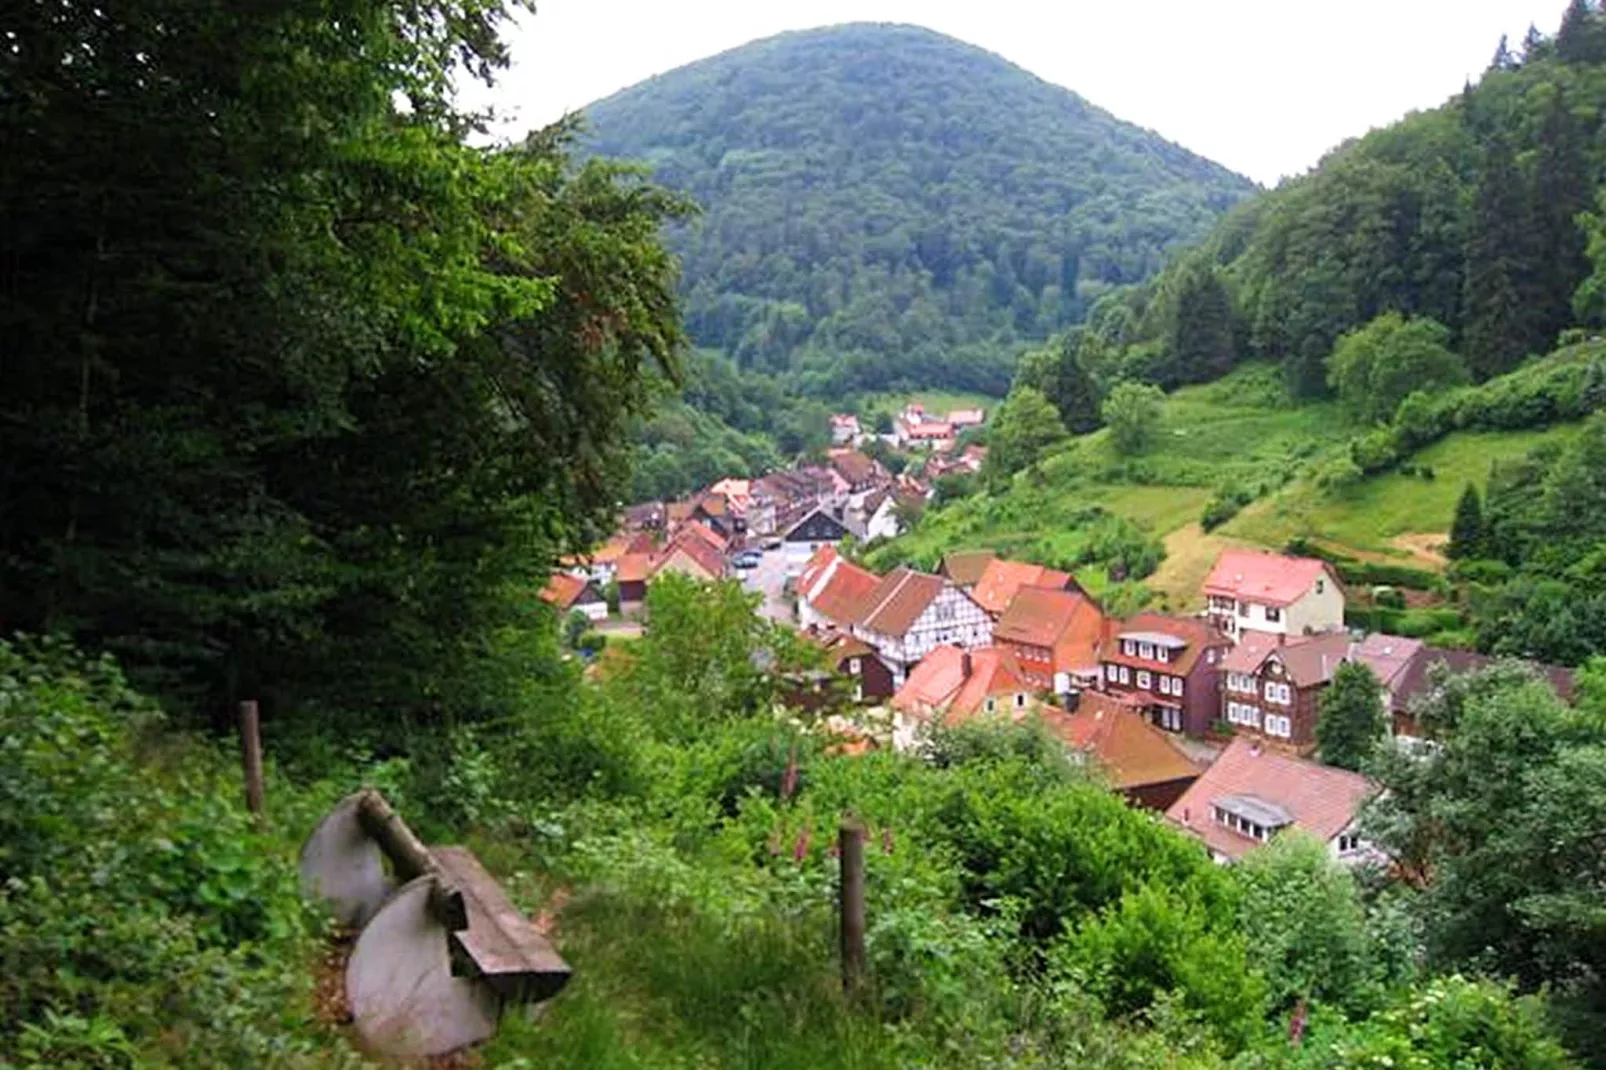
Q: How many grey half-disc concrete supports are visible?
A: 2